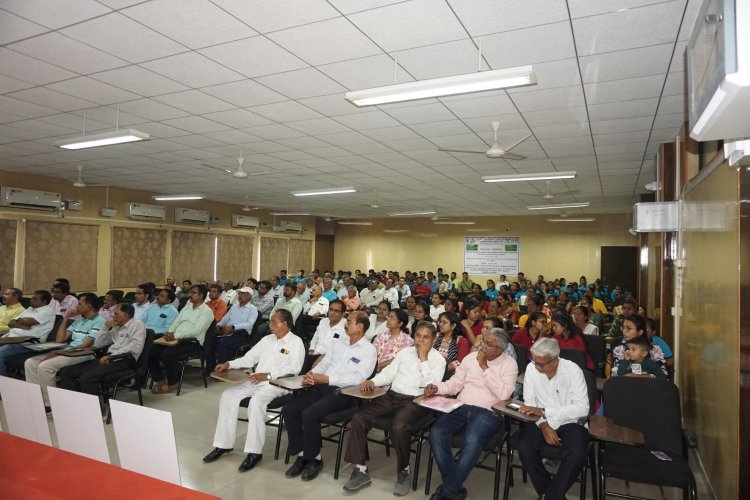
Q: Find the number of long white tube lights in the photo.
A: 11